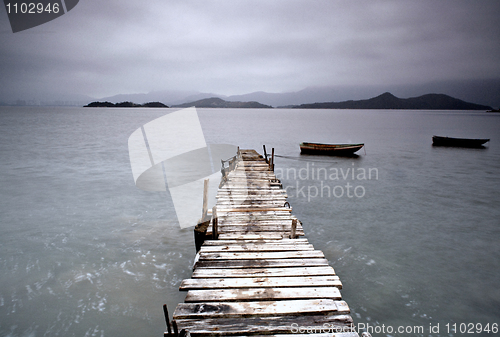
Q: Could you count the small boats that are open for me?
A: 2